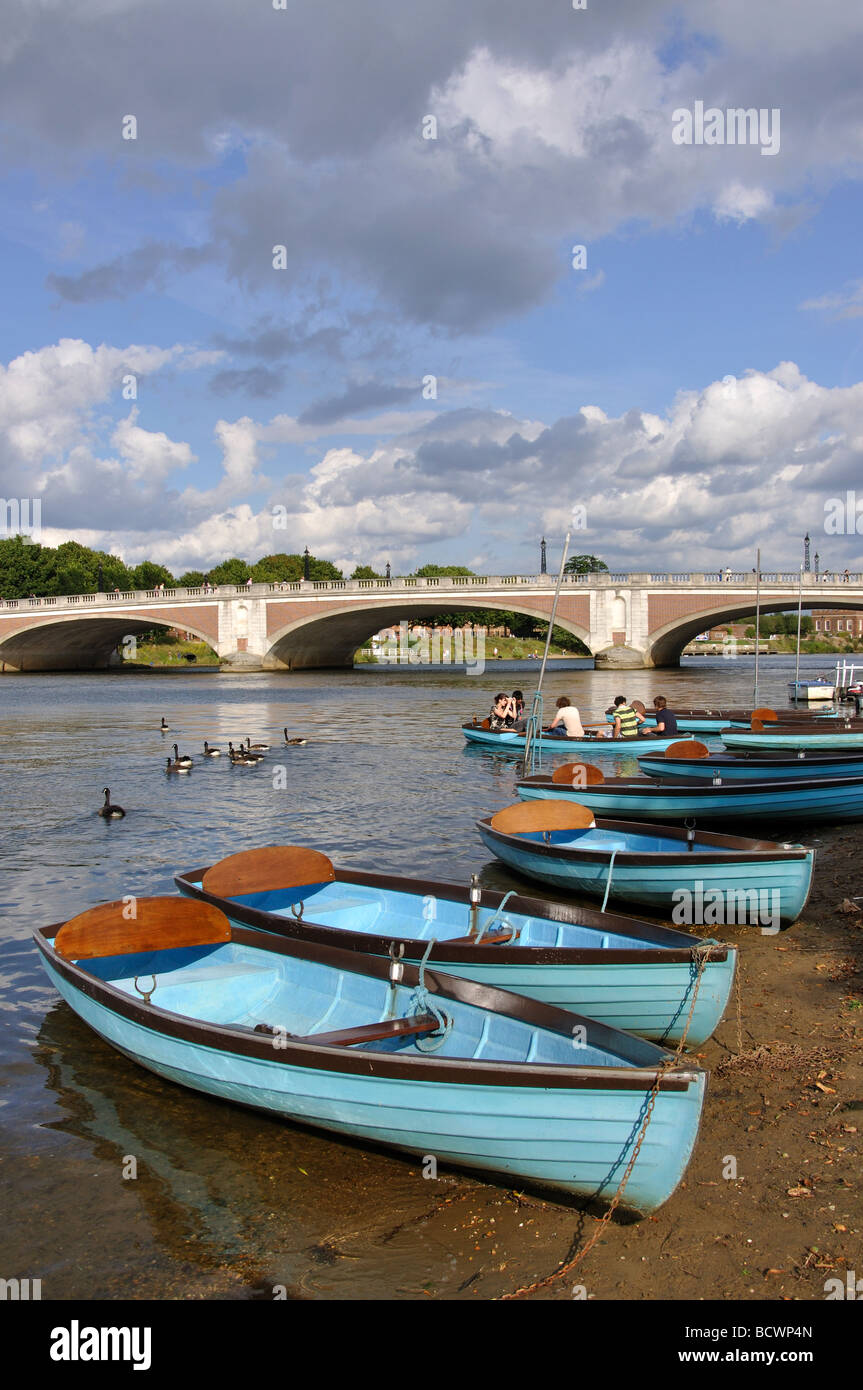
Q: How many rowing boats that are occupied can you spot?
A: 1